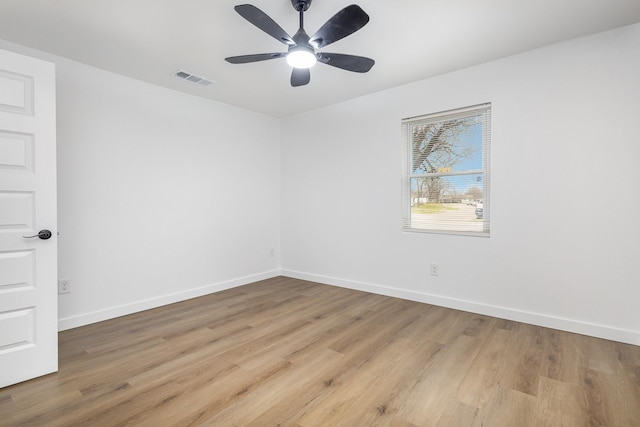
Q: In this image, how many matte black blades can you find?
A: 5